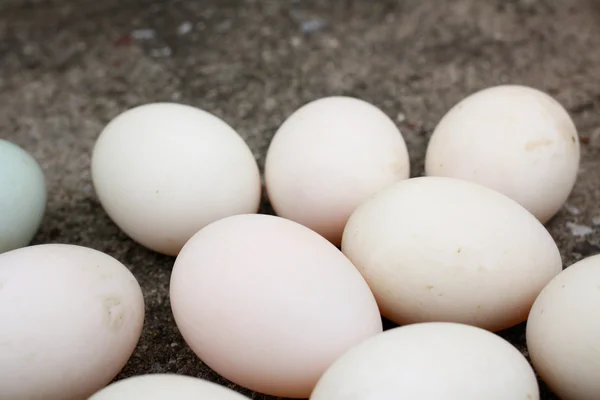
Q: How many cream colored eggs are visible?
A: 9